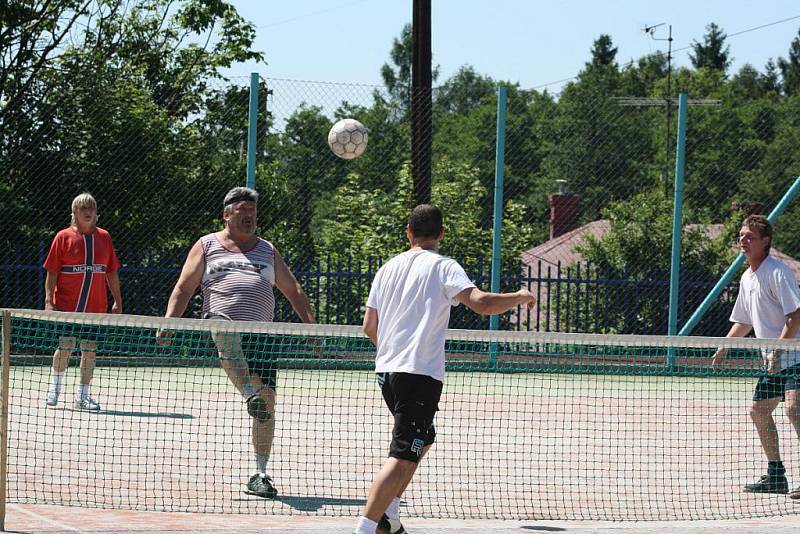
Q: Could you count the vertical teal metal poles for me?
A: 3